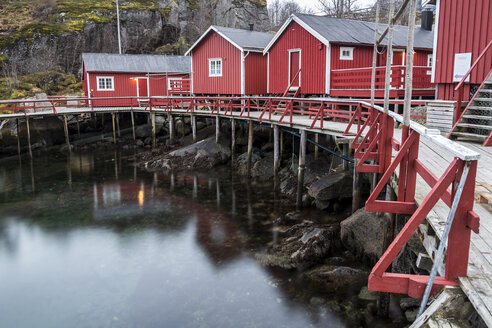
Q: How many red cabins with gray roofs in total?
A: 3